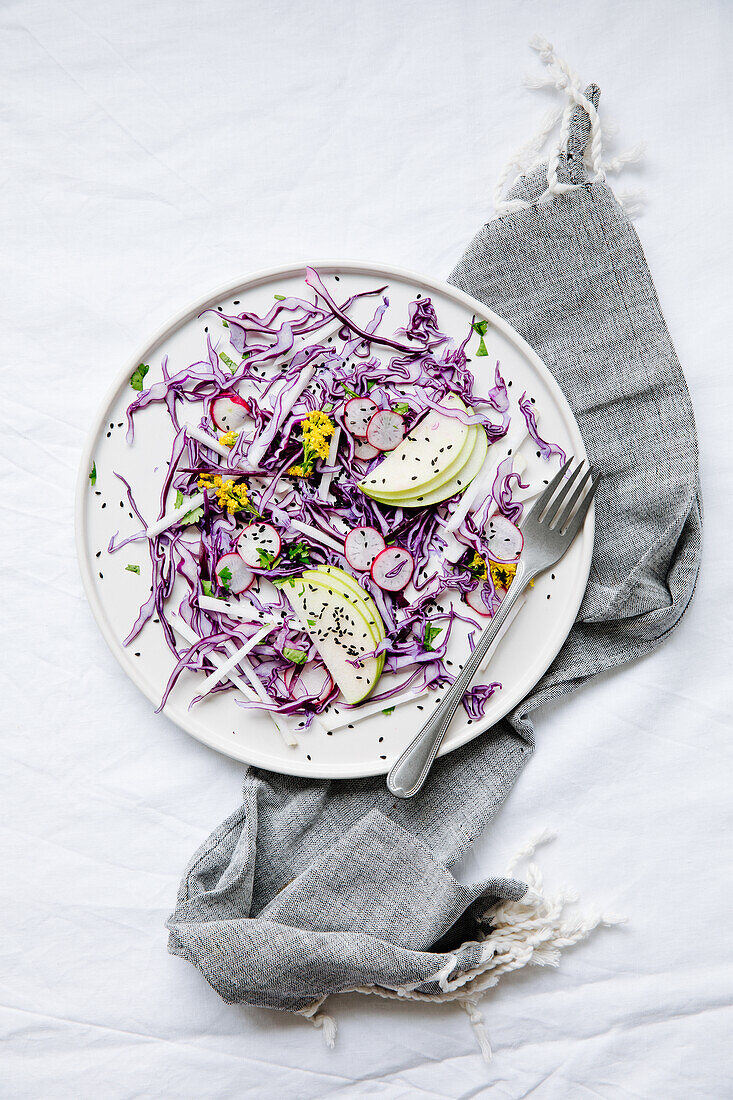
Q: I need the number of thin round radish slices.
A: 11